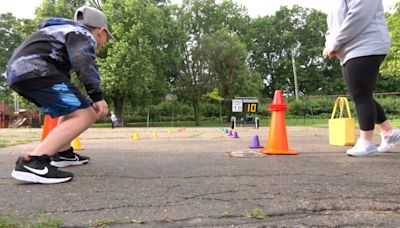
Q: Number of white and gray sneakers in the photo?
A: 2